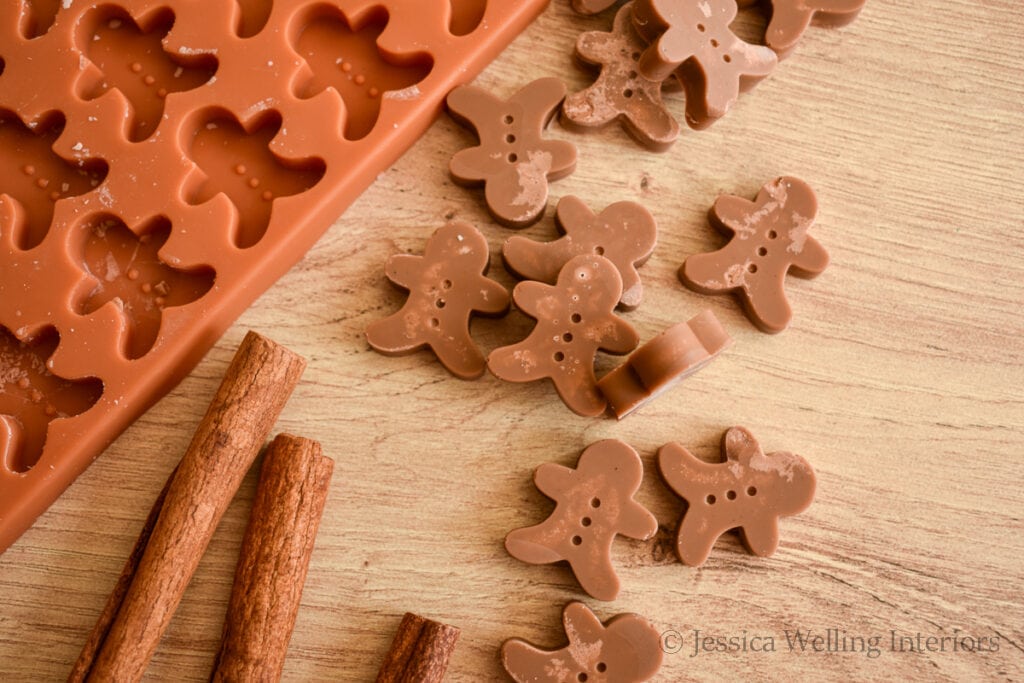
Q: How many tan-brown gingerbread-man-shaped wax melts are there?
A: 13